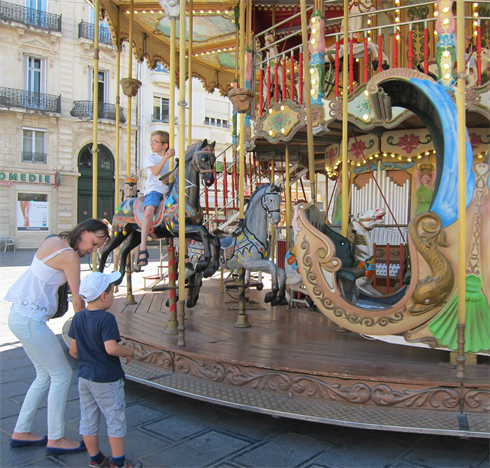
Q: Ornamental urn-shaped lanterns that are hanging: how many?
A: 2